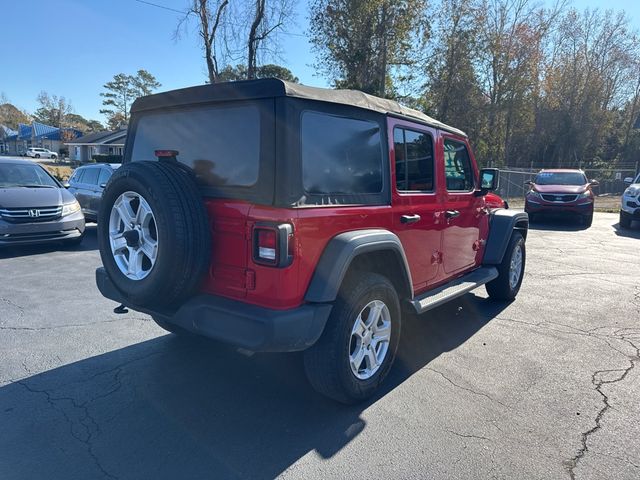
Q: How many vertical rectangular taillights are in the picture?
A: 1